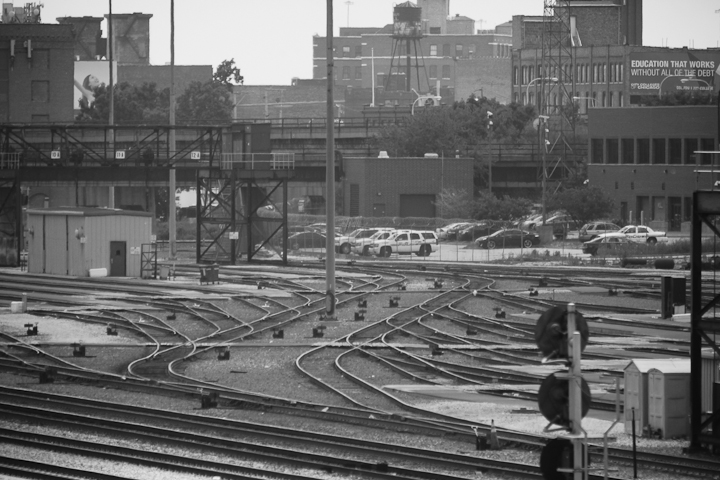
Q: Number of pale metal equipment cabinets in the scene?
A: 2